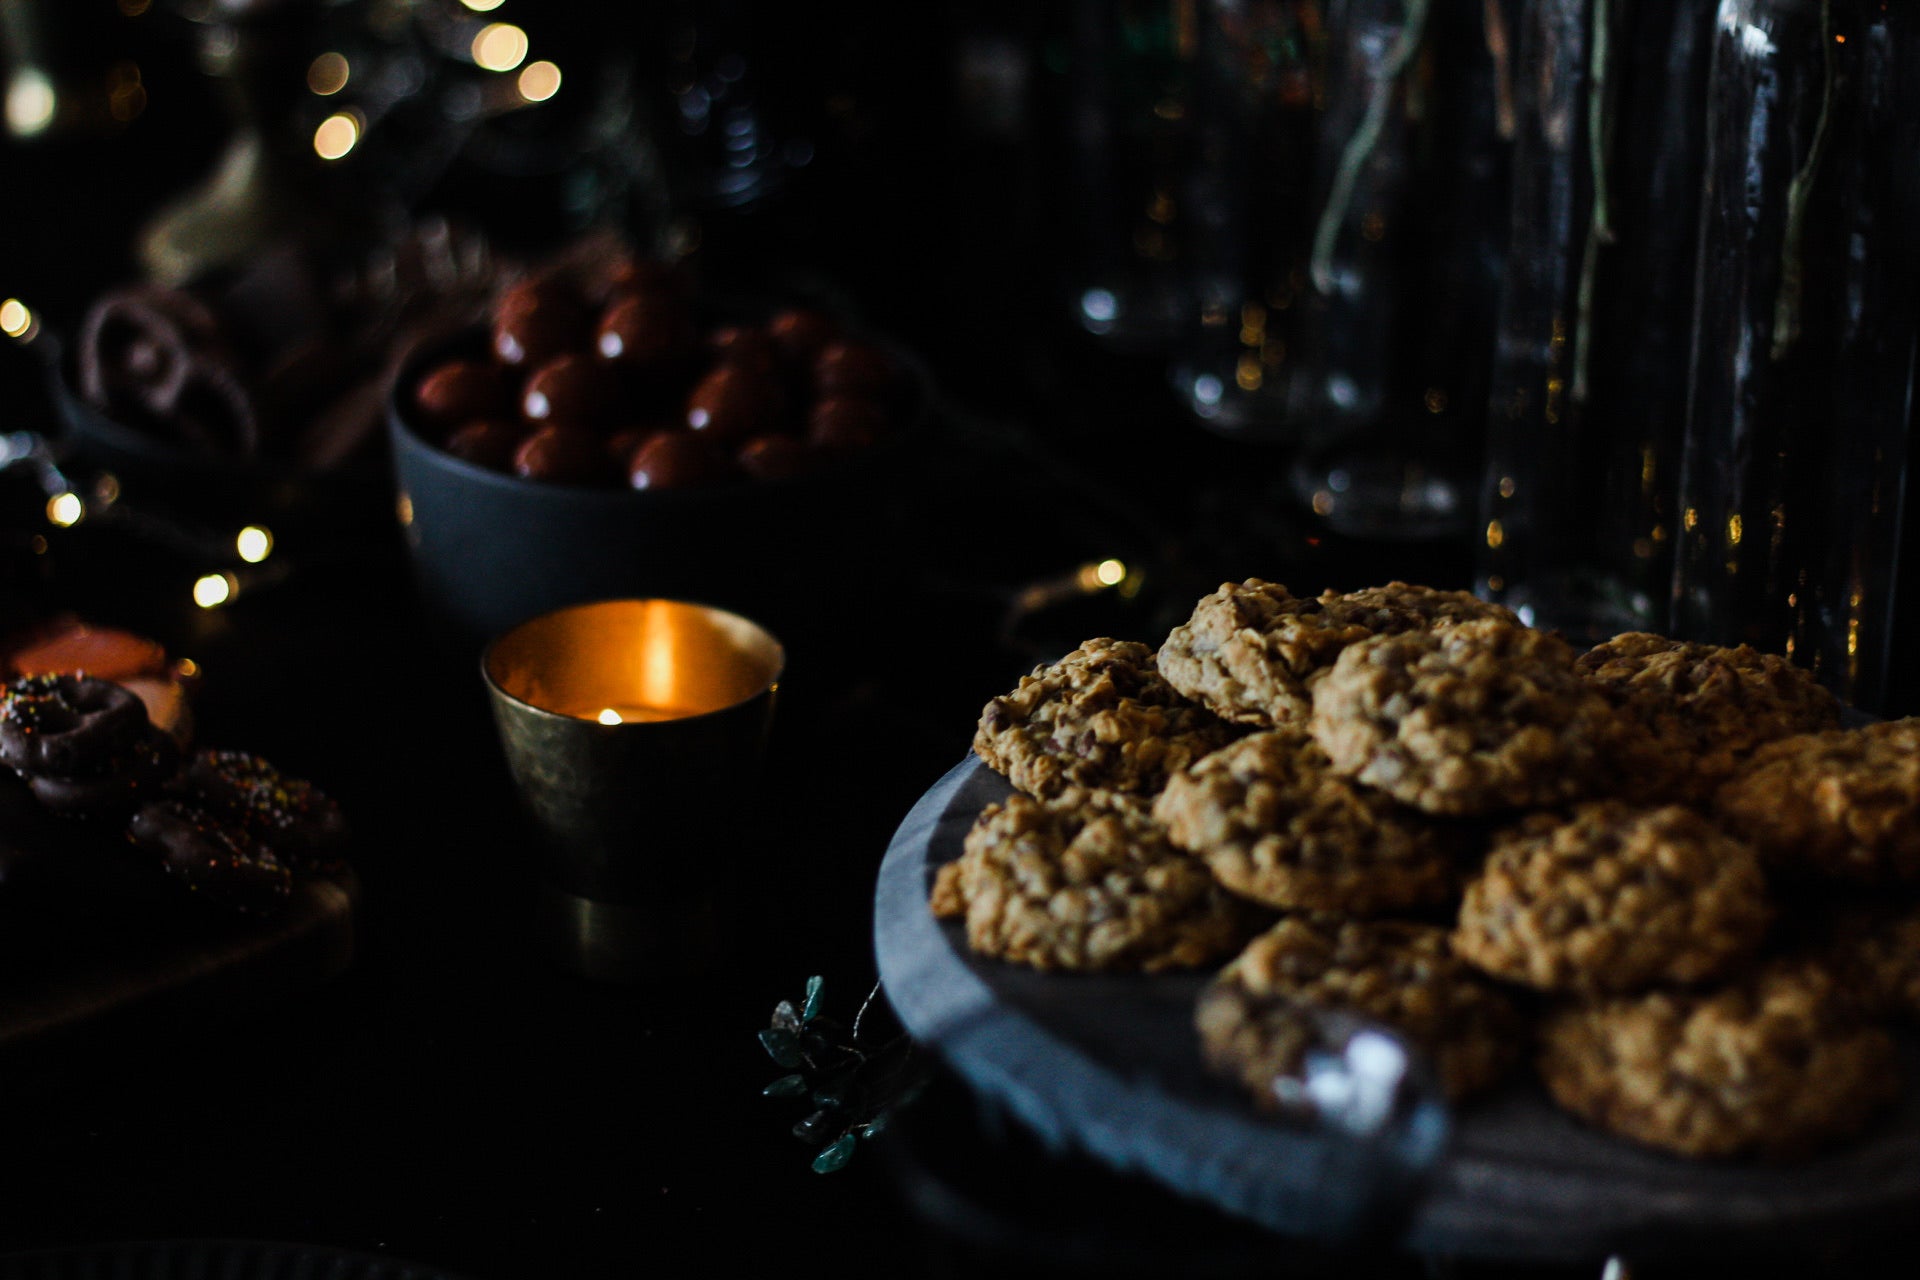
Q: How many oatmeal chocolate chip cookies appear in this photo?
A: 11